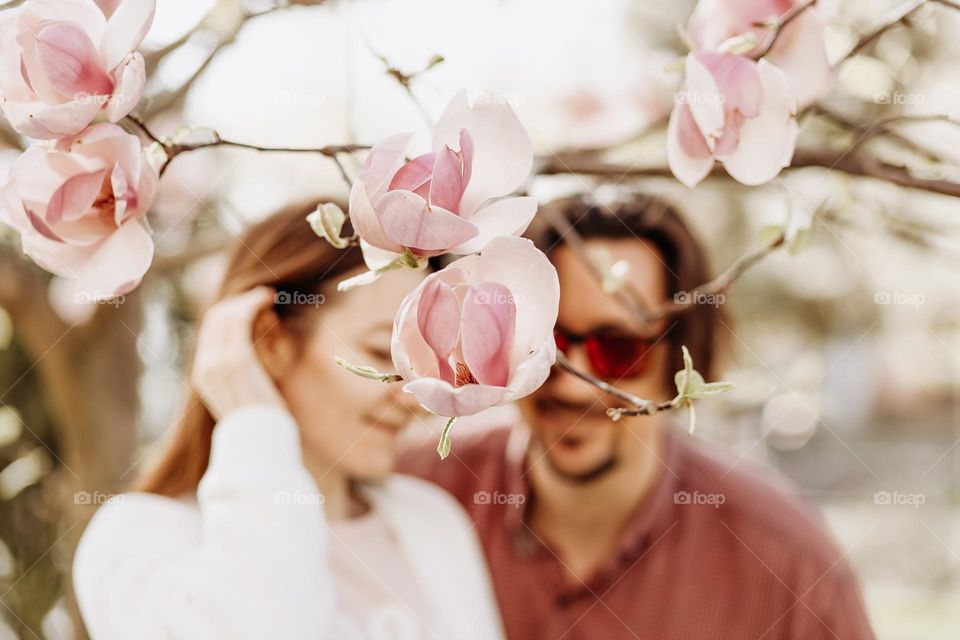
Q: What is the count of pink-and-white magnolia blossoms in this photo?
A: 6